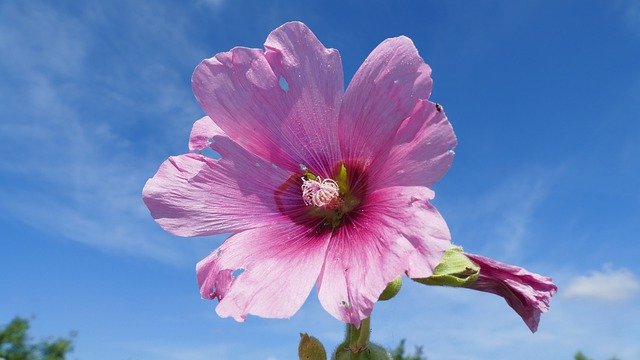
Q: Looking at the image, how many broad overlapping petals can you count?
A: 5